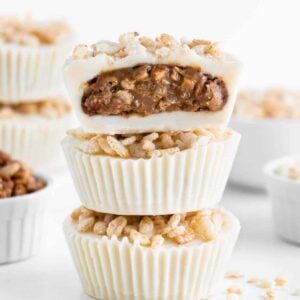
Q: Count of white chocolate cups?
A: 5